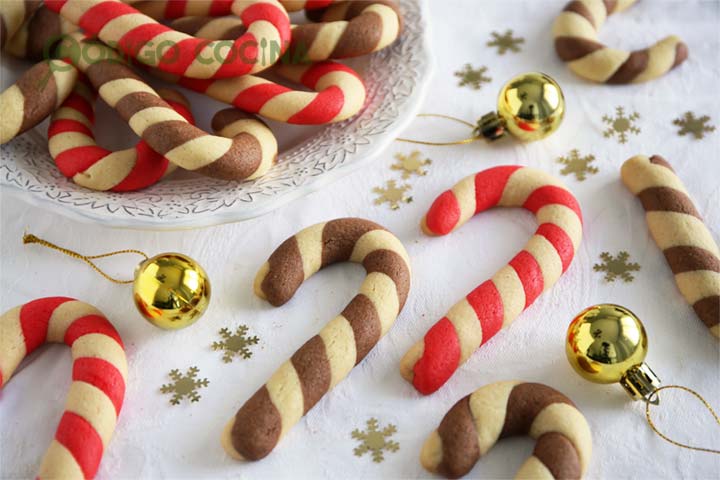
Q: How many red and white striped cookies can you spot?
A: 6